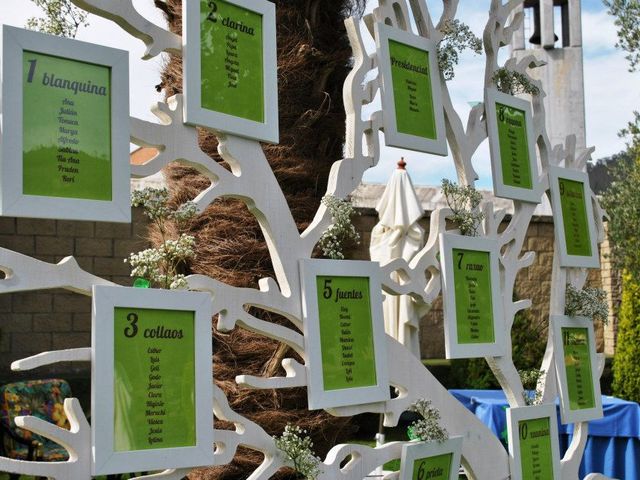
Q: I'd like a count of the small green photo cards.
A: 11